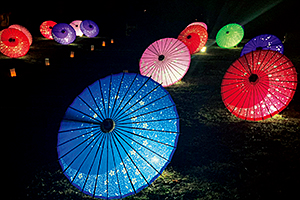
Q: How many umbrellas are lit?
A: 13